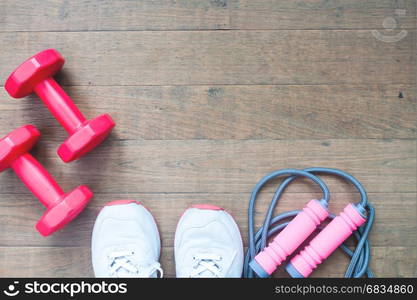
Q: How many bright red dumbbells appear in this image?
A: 2